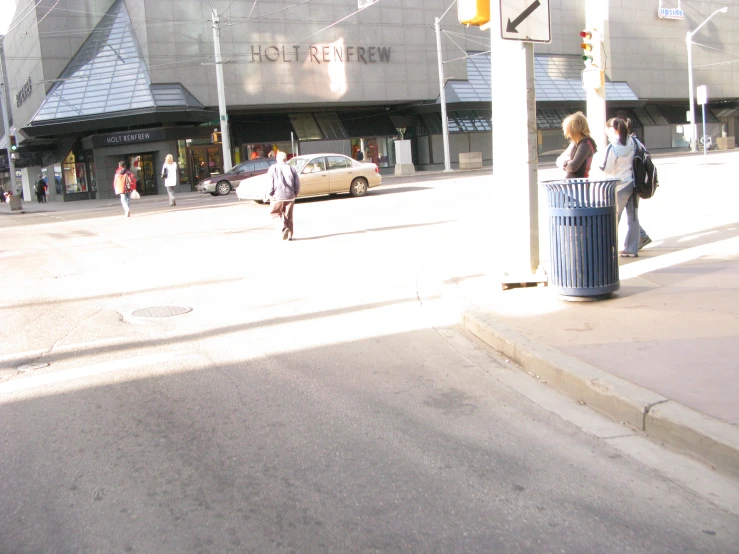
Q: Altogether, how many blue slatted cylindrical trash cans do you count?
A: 1